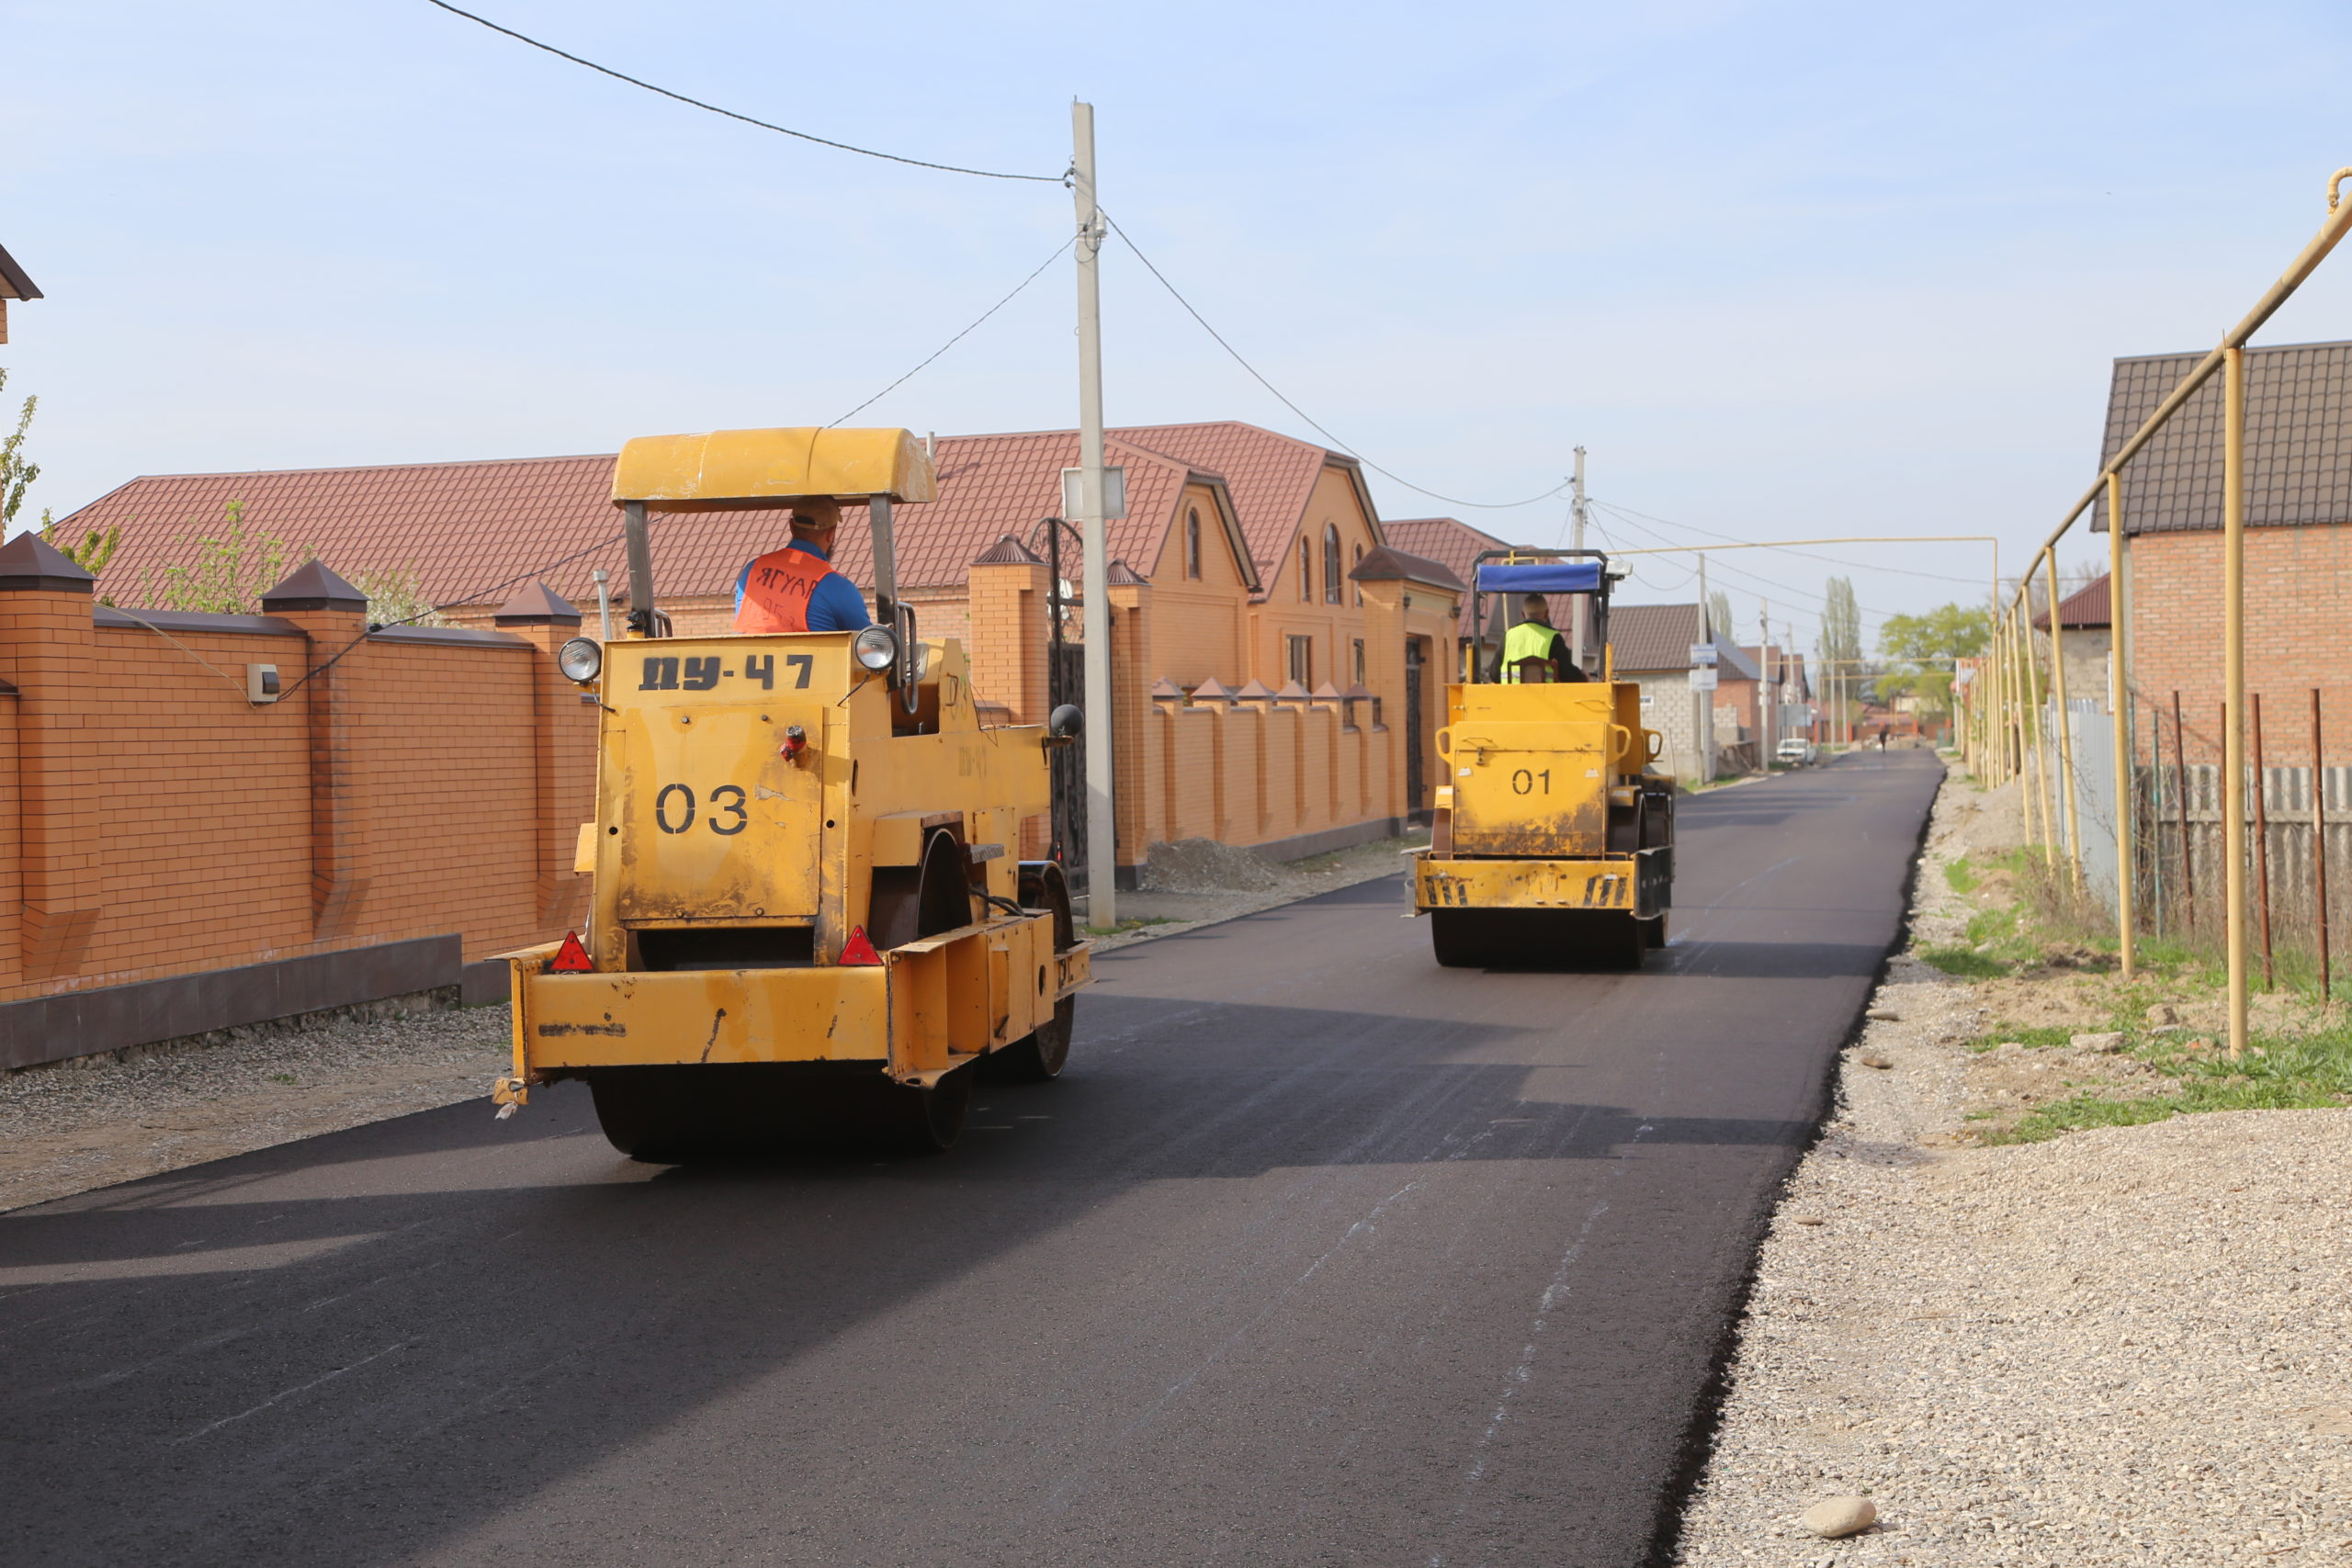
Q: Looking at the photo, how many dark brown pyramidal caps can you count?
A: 3